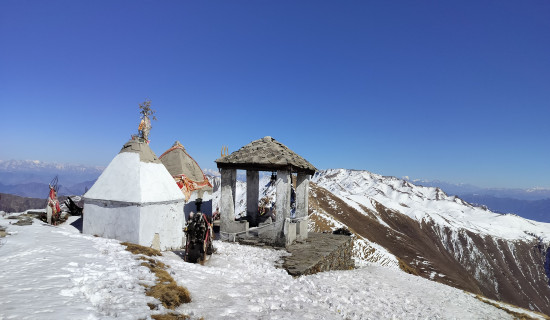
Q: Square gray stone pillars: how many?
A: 4